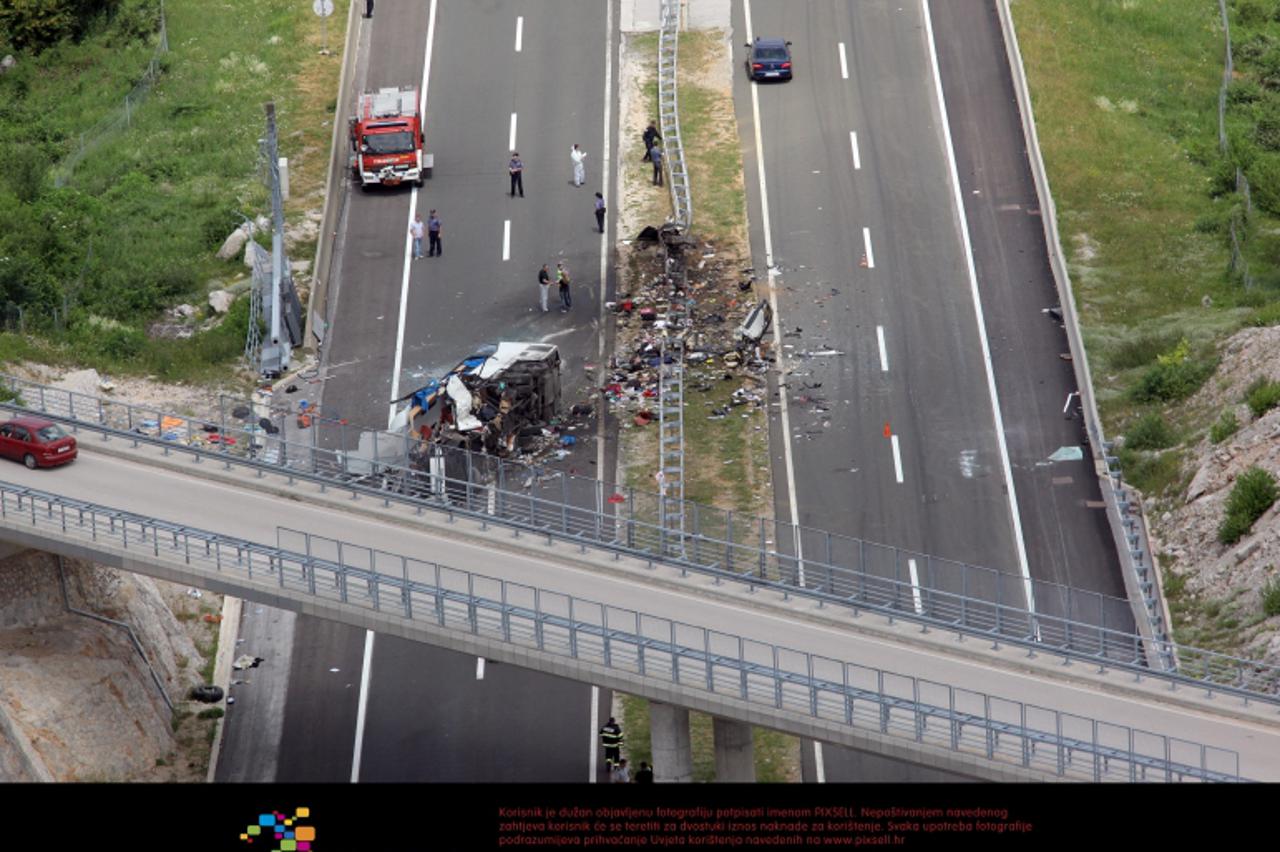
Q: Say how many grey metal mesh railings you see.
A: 2